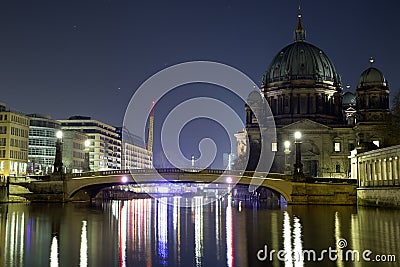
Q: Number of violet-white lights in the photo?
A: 2